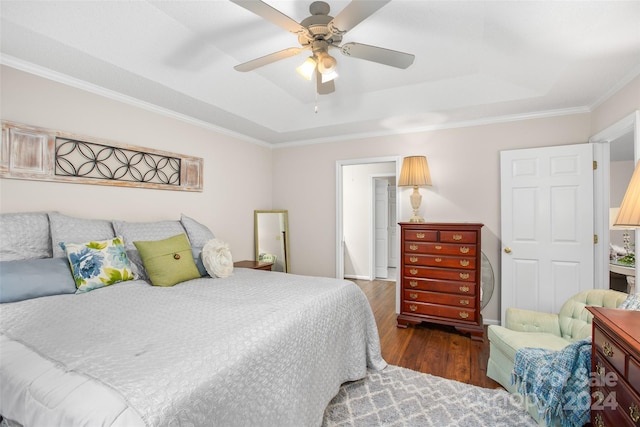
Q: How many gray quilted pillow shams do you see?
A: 4